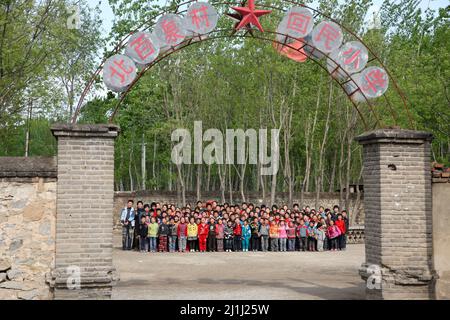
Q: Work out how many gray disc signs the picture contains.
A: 8